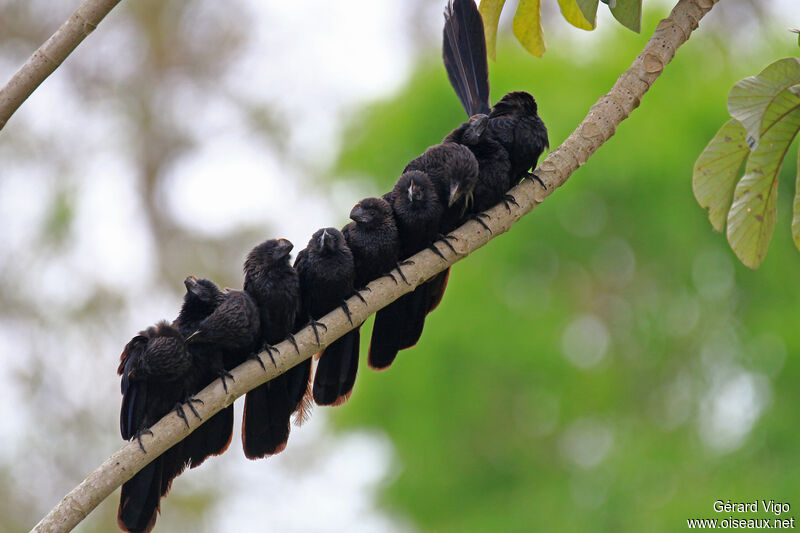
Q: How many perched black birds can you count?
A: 10